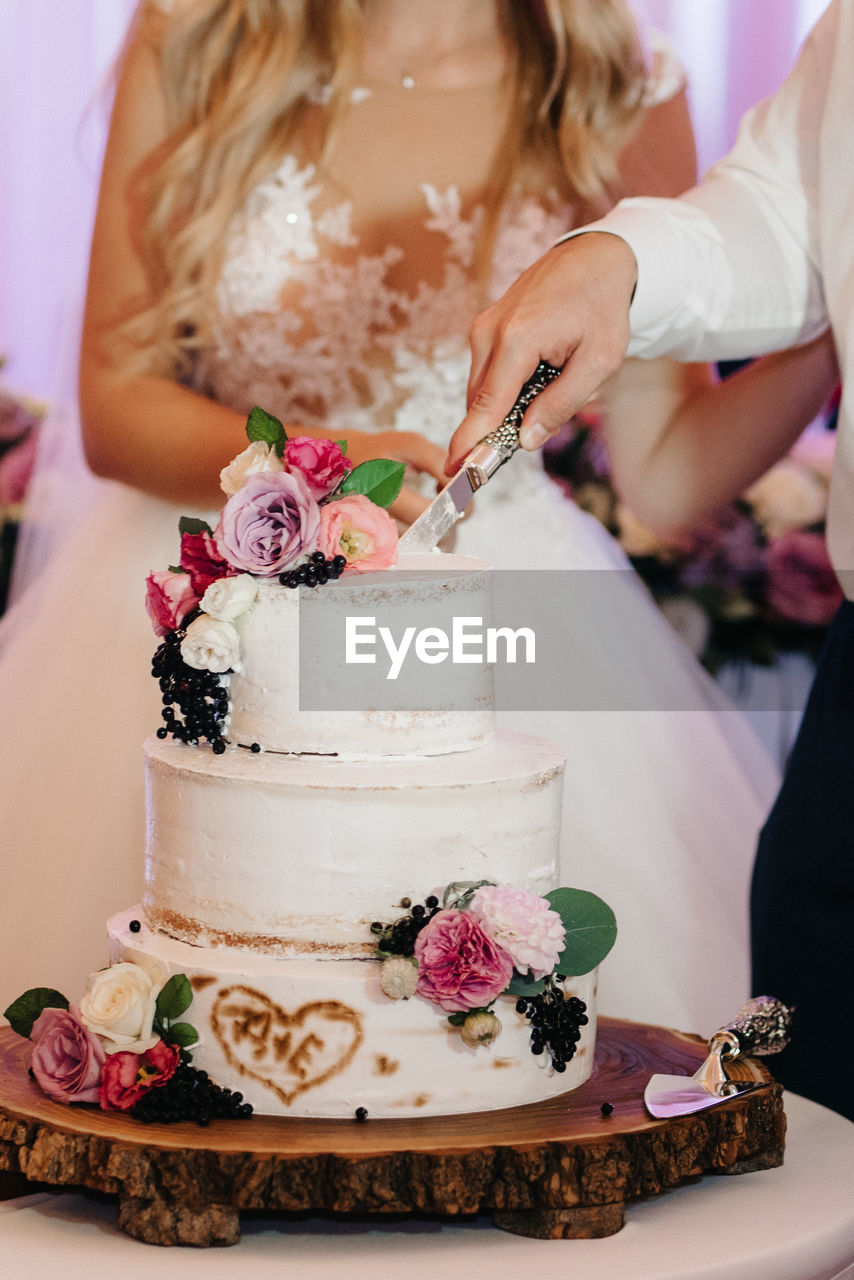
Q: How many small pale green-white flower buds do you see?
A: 2